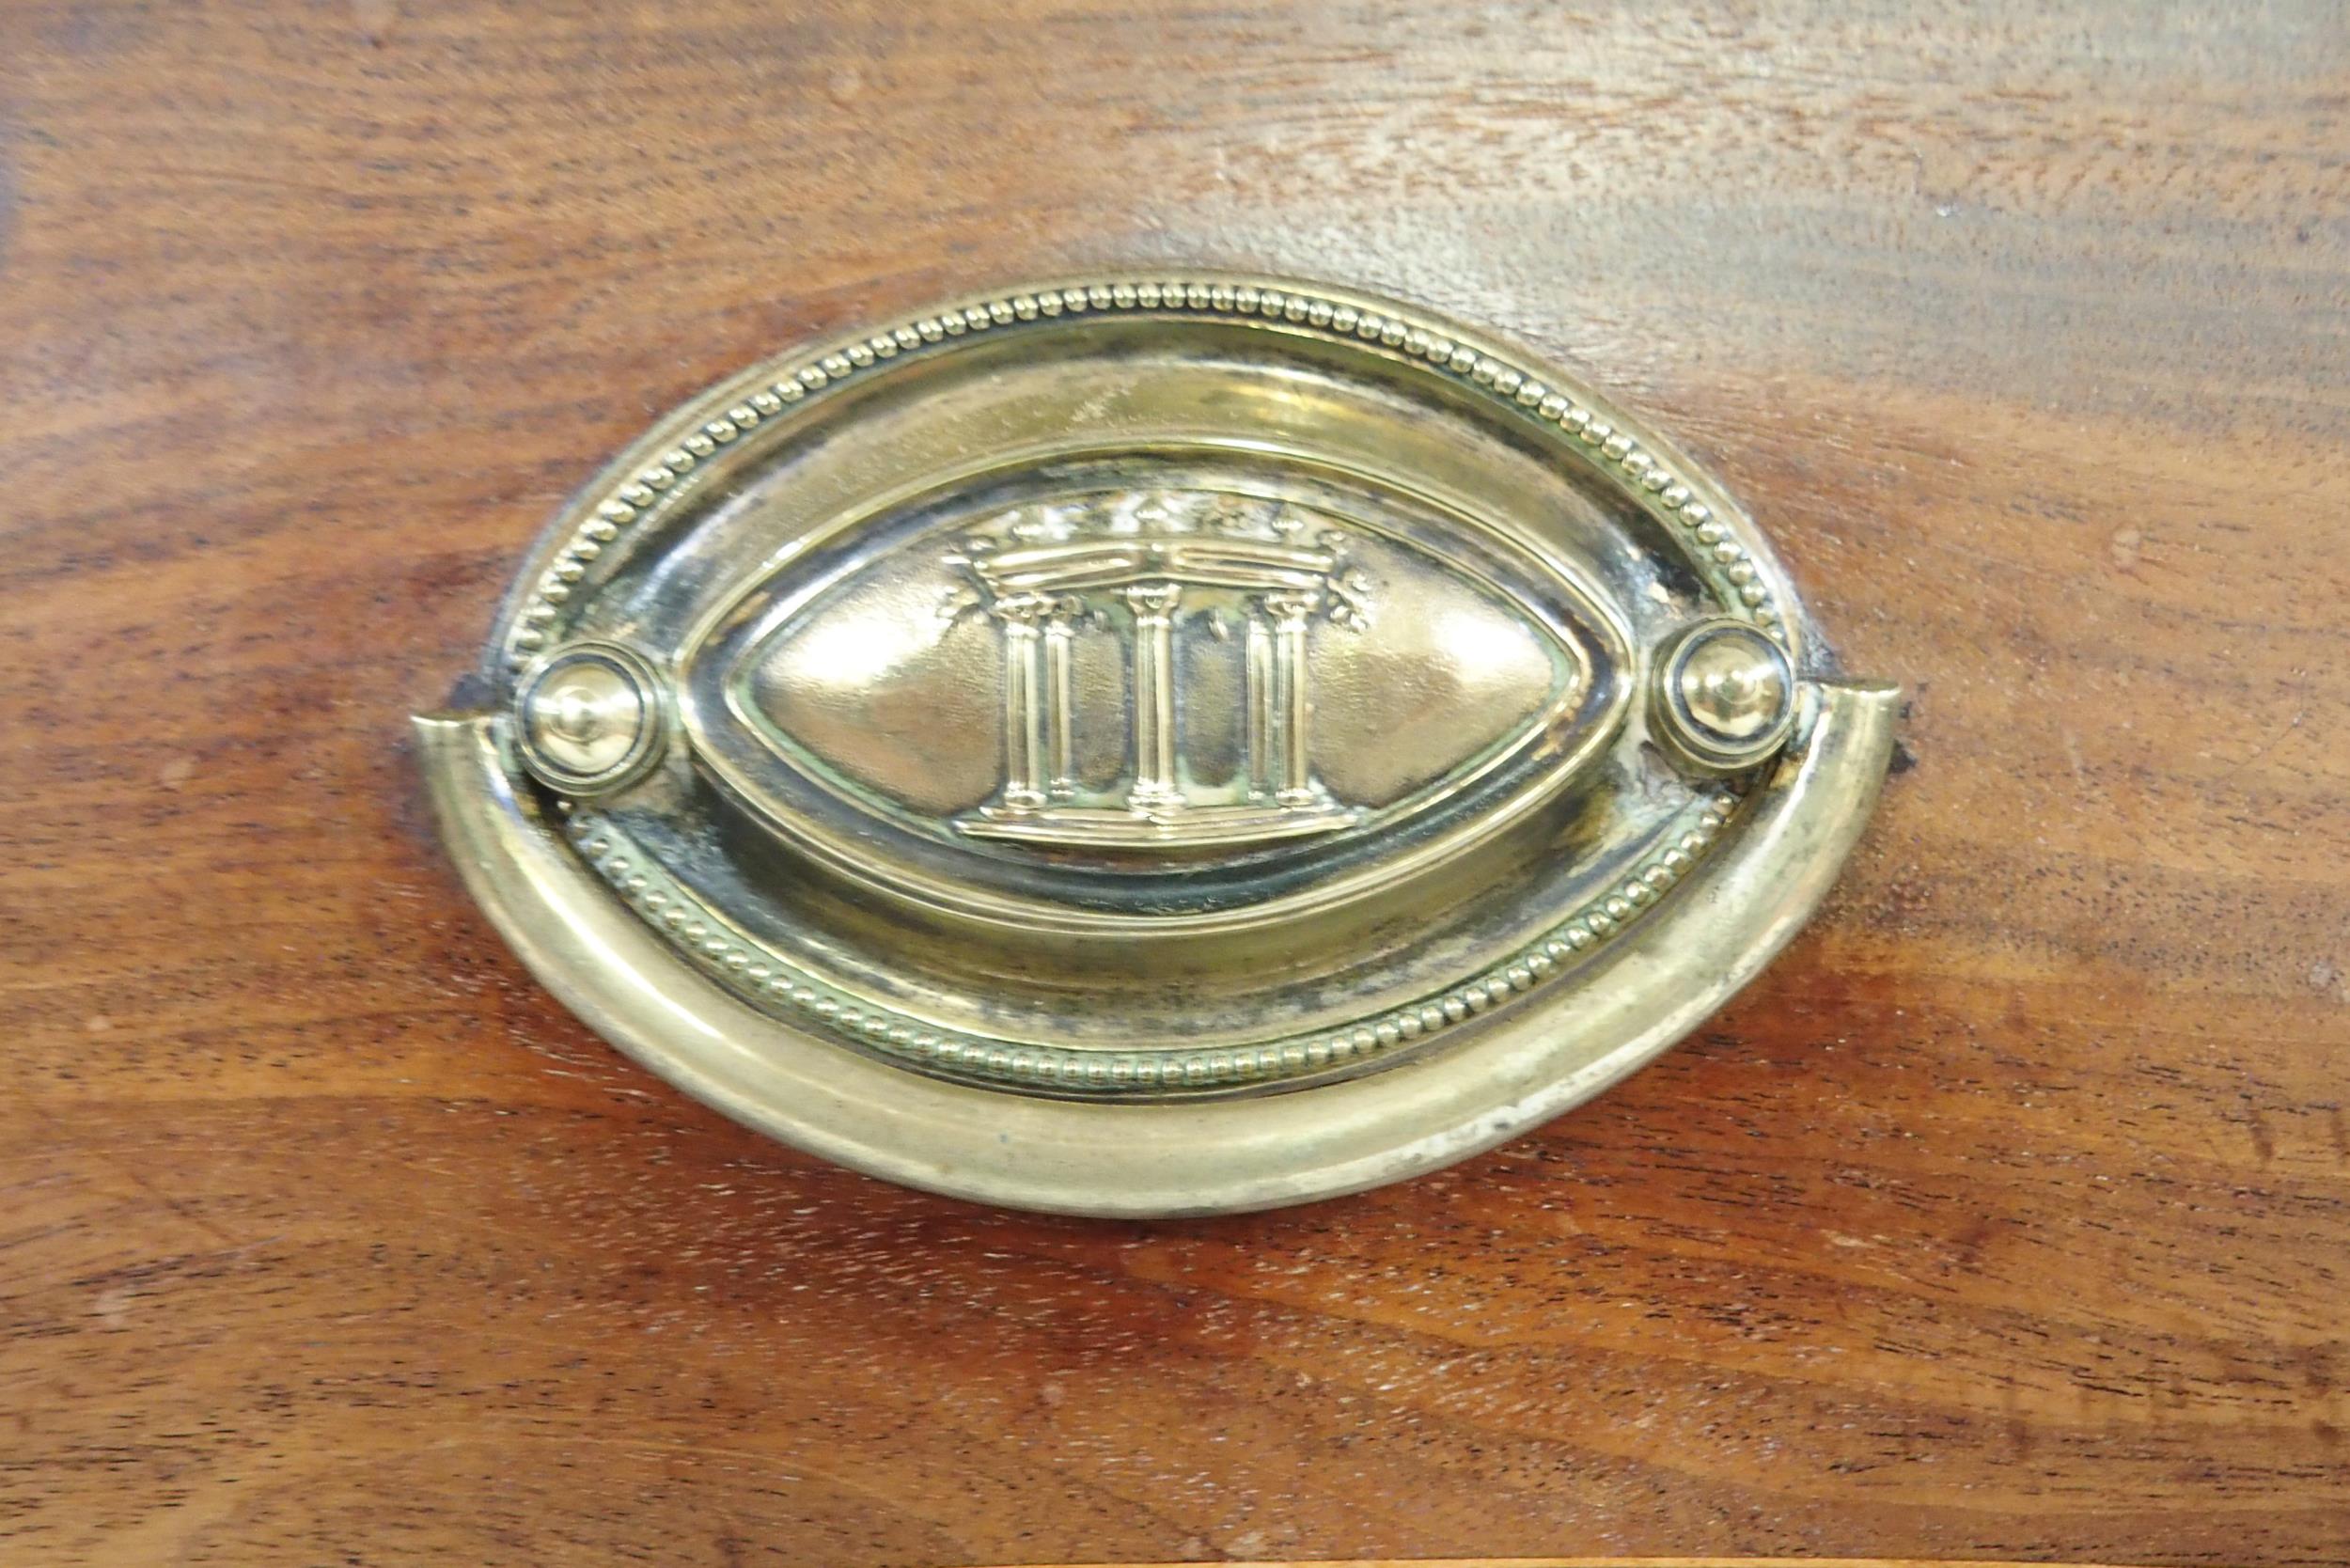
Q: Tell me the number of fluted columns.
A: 5